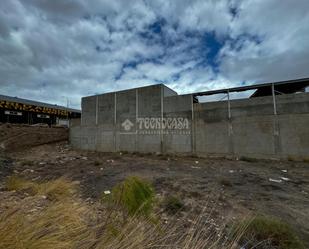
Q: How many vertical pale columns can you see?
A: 7